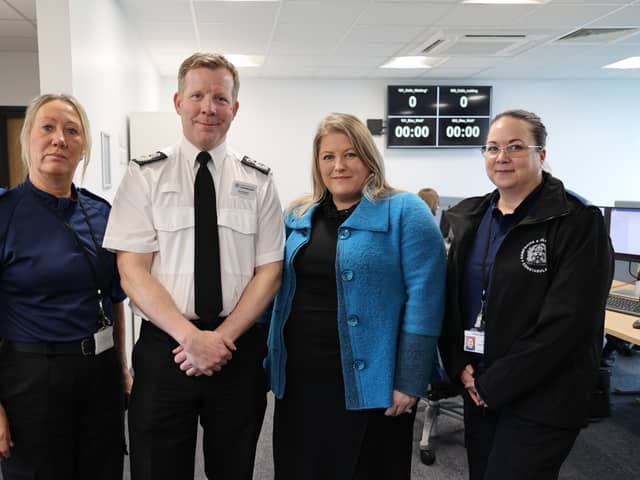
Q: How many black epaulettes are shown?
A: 2